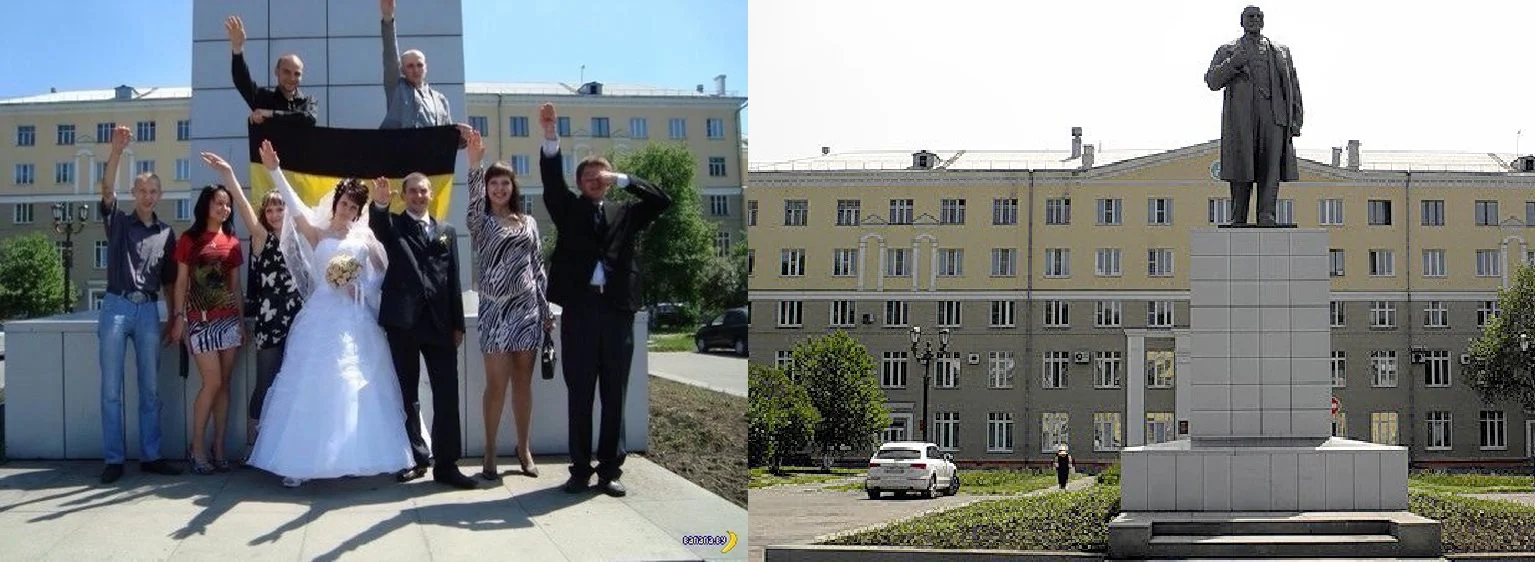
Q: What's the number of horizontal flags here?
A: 1